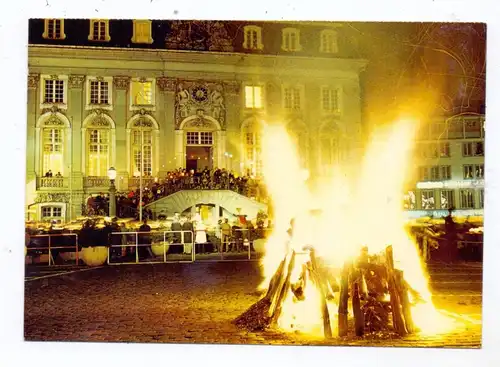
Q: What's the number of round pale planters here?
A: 3